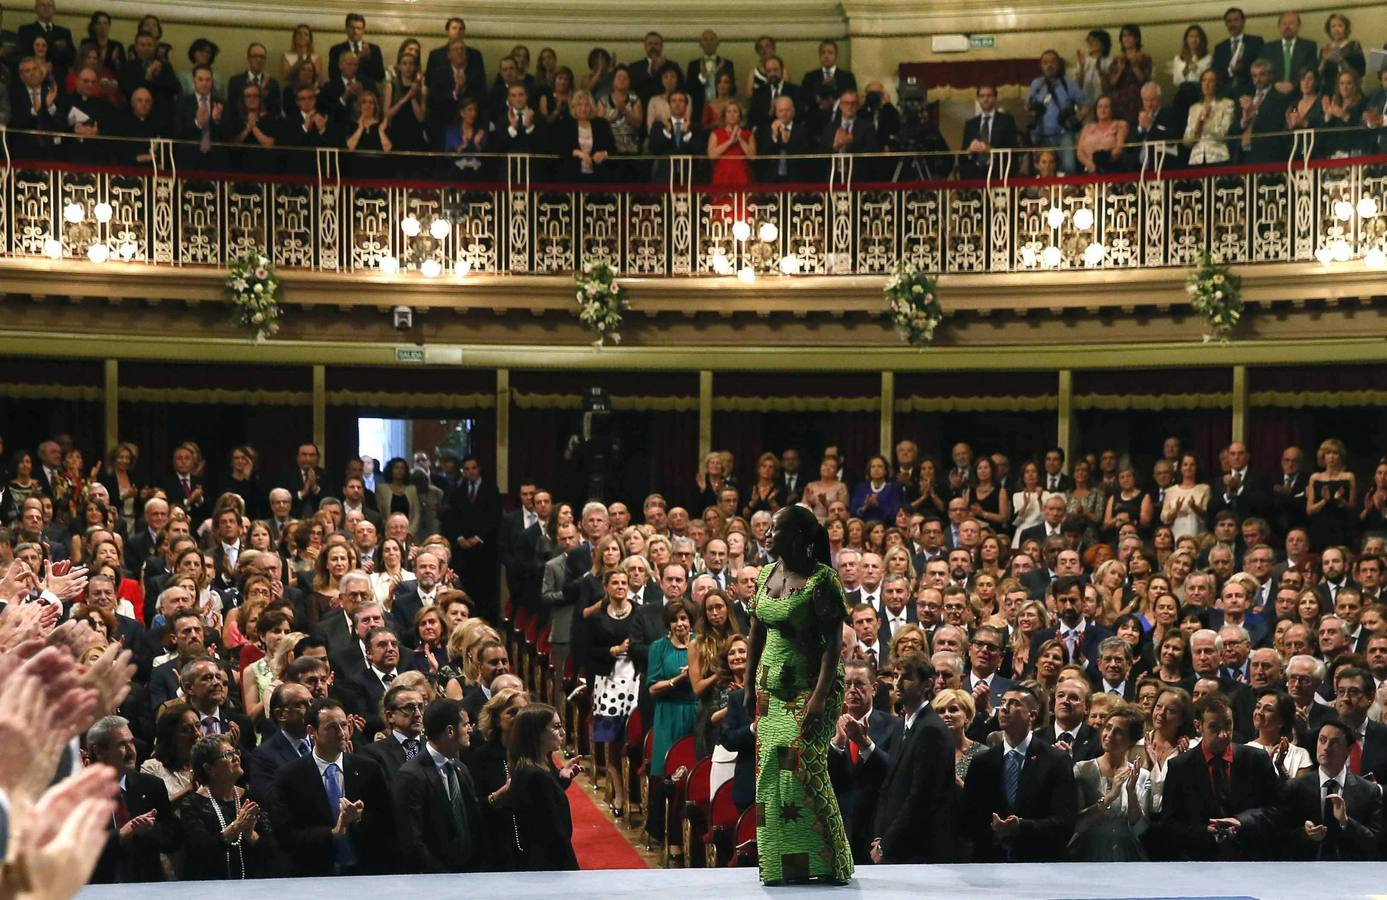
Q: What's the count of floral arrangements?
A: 4